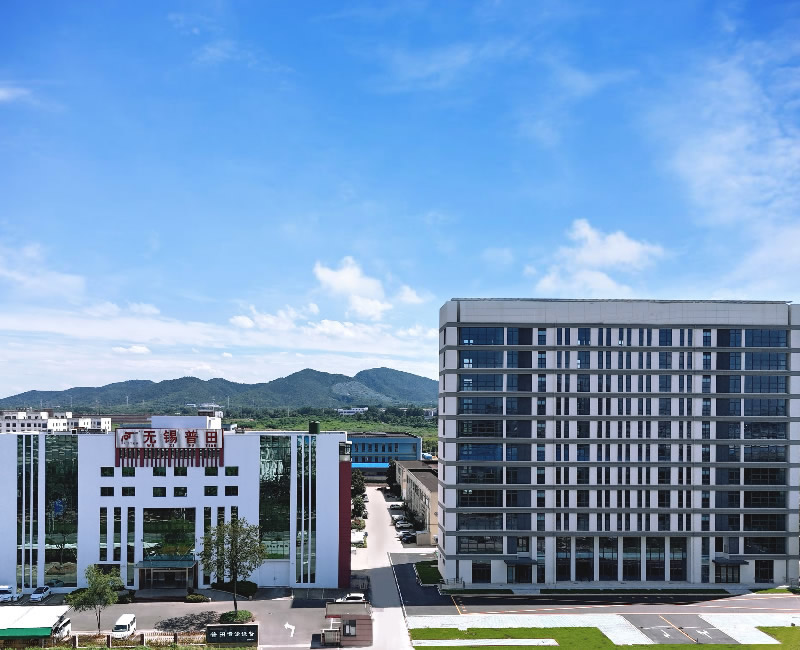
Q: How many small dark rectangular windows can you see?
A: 12